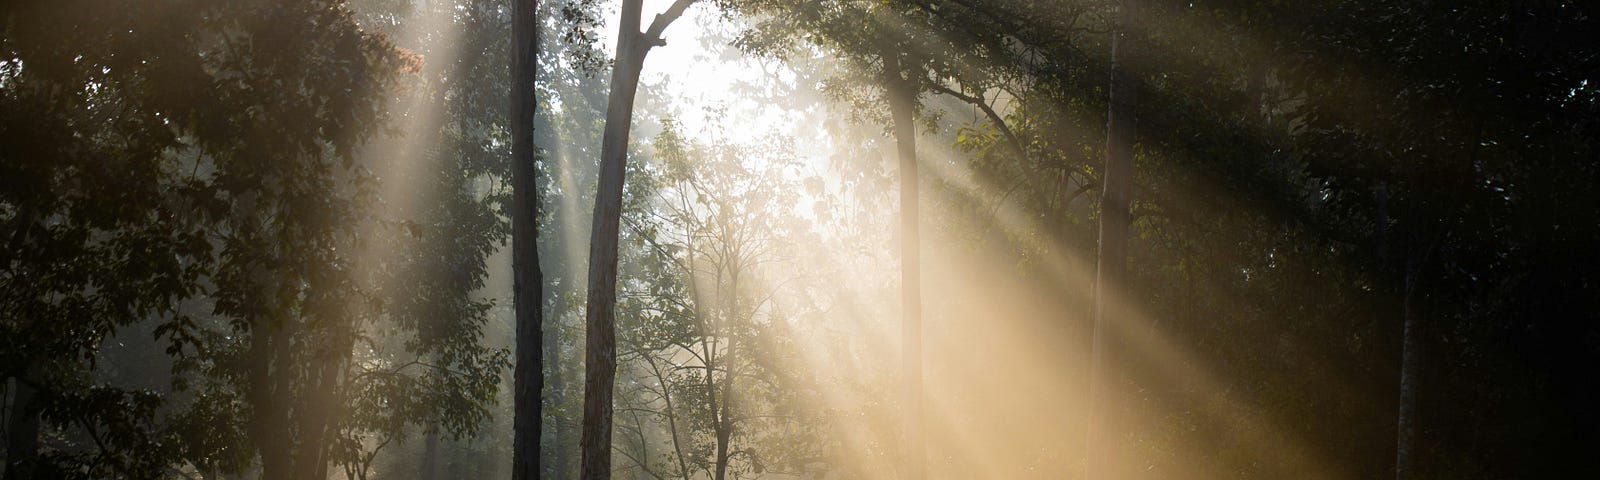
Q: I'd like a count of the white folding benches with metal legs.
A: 0